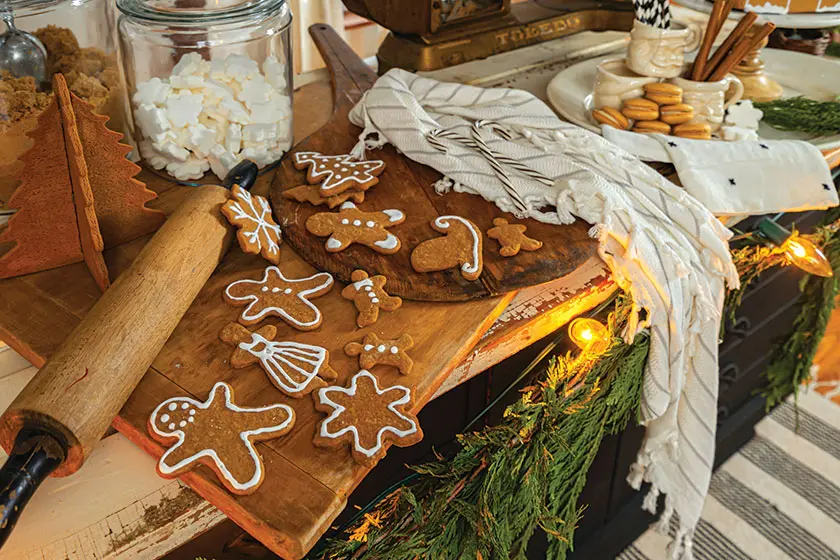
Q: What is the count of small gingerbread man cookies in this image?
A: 3